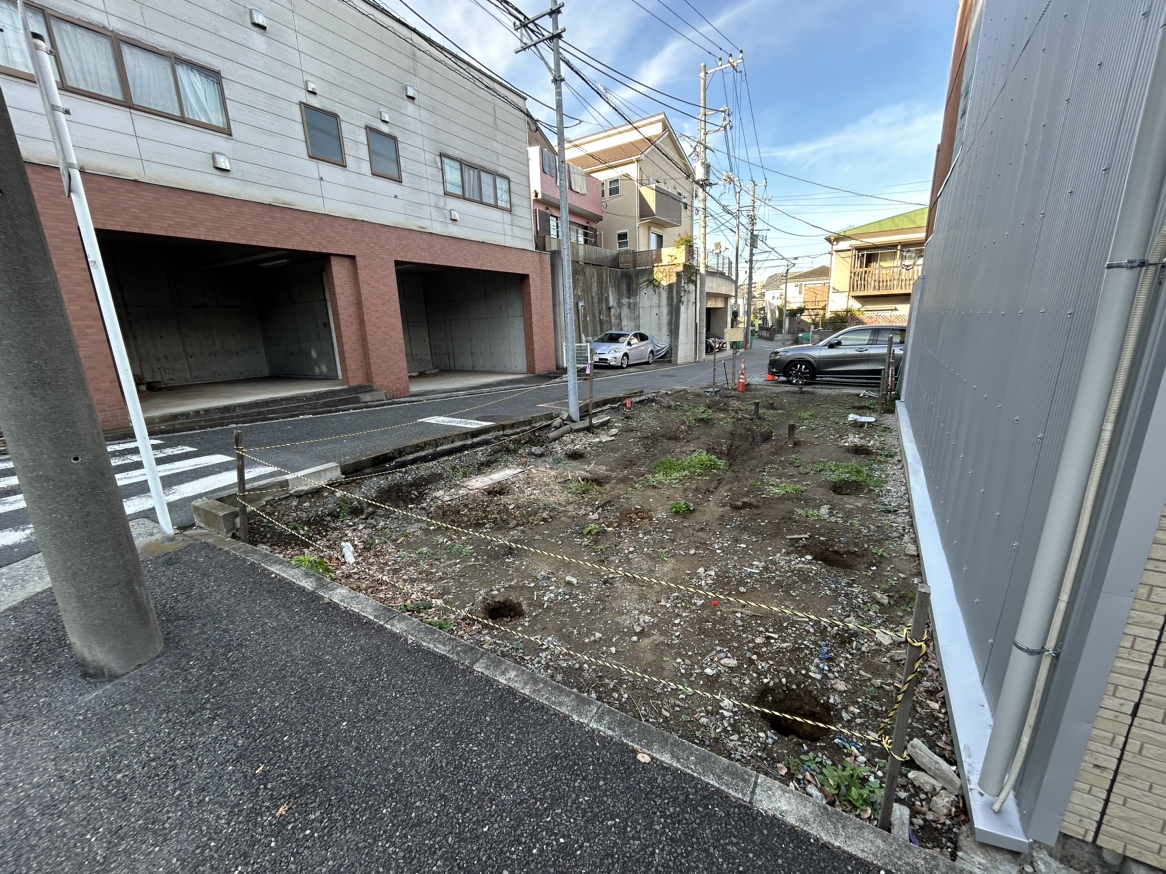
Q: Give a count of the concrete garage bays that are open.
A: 2